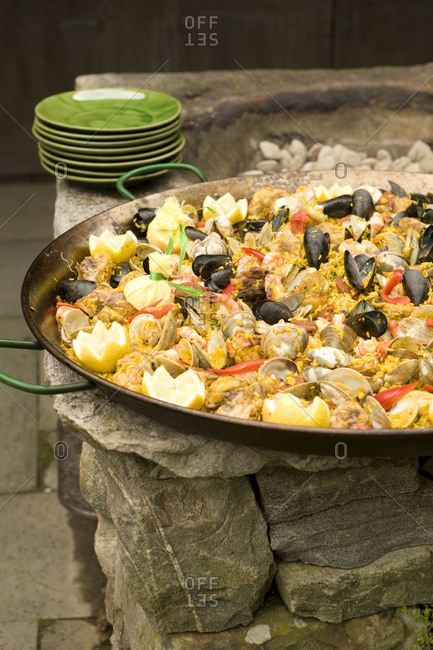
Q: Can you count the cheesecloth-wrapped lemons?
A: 2